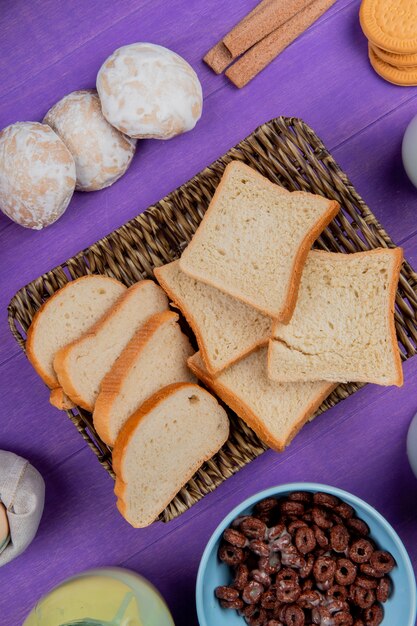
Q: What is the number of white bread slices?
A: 8